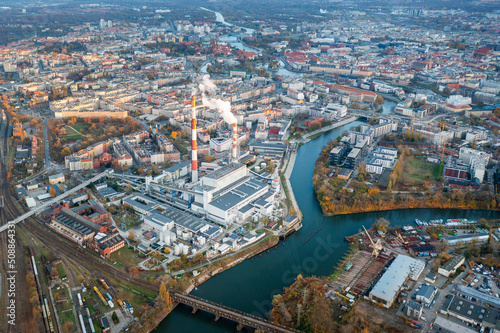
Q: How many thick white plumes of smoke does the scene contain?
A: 1